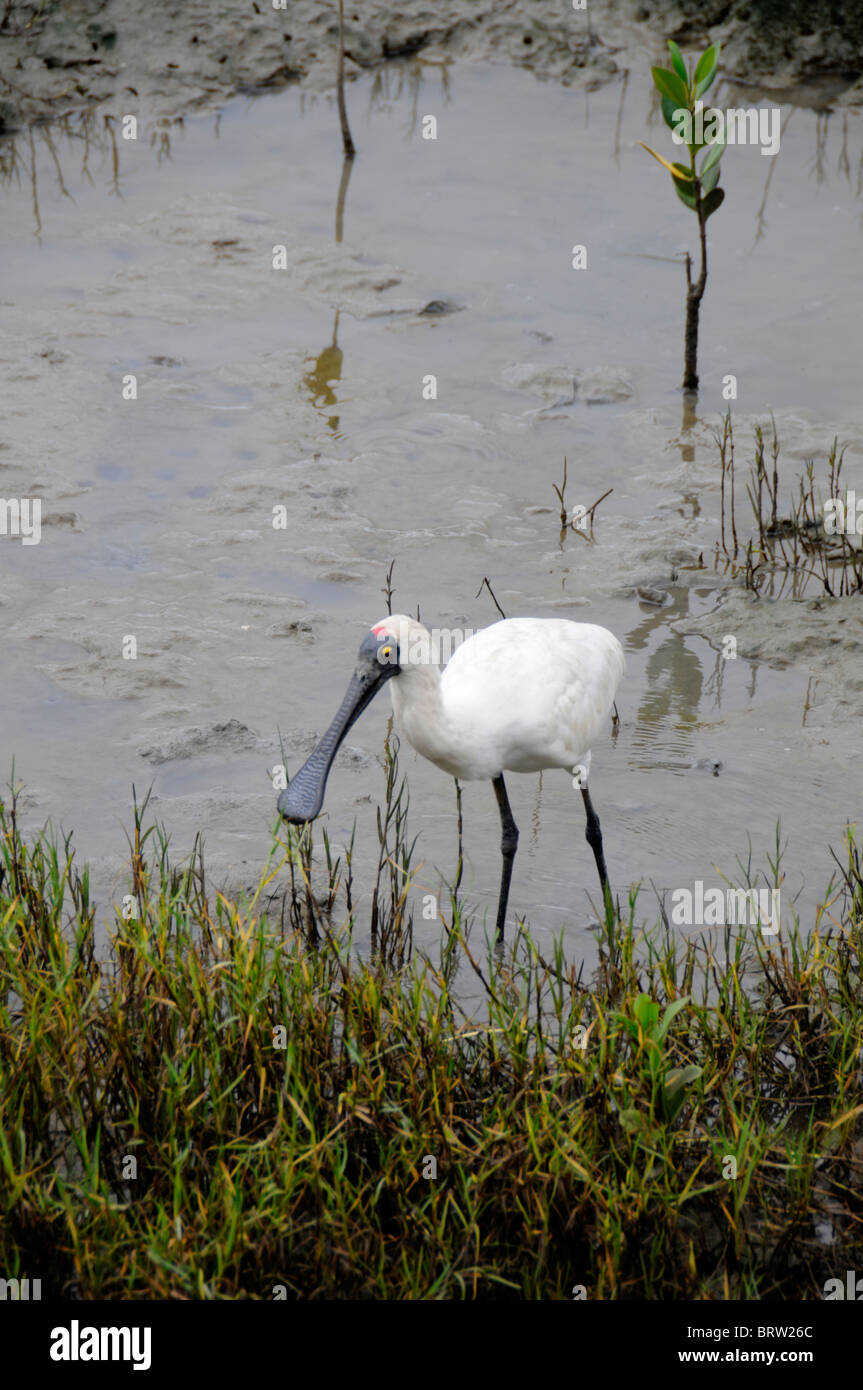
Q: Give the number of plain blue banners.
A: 0